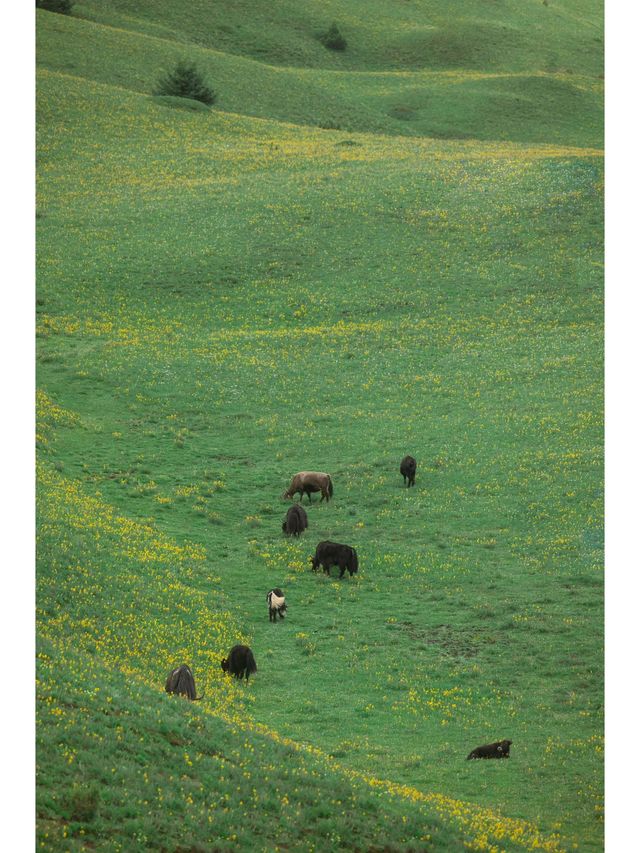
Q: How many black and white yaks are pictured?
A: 1